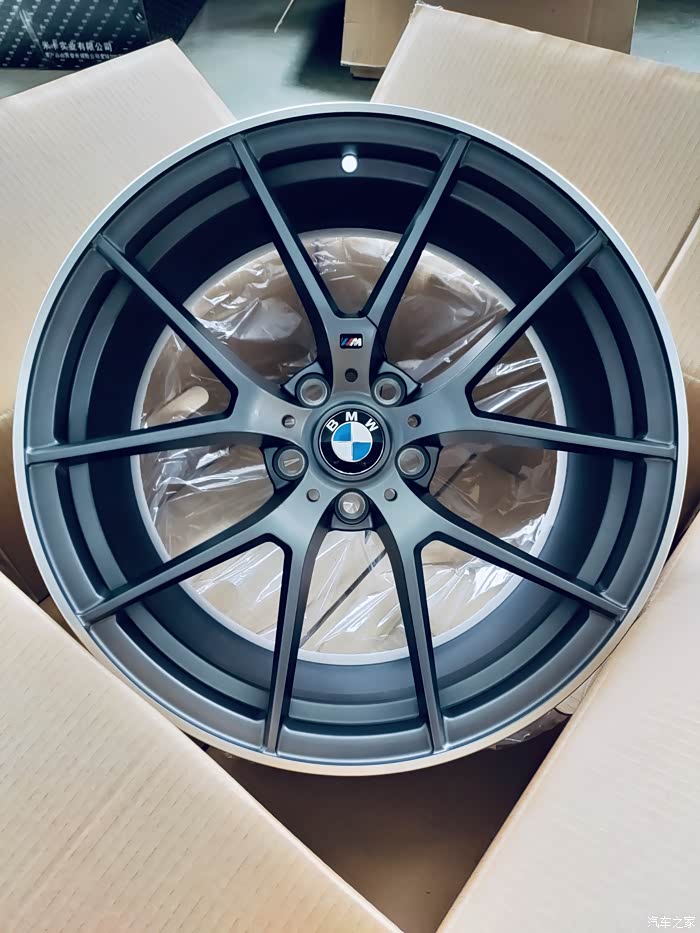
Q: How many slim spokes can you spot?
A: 10